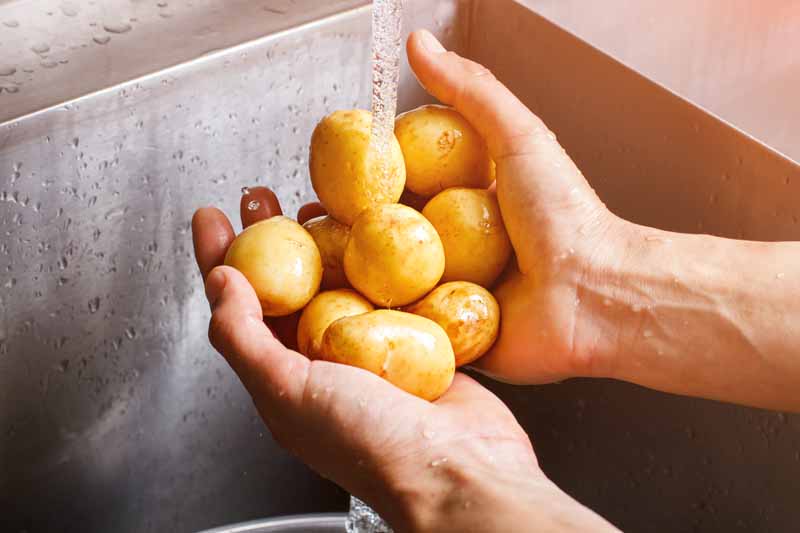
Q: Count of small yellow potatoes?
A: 9